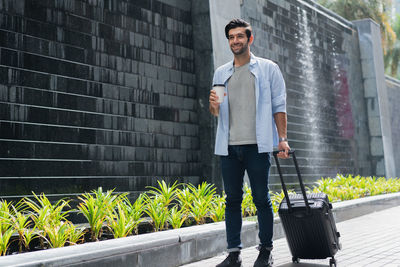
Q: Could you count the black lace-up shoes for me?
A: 2